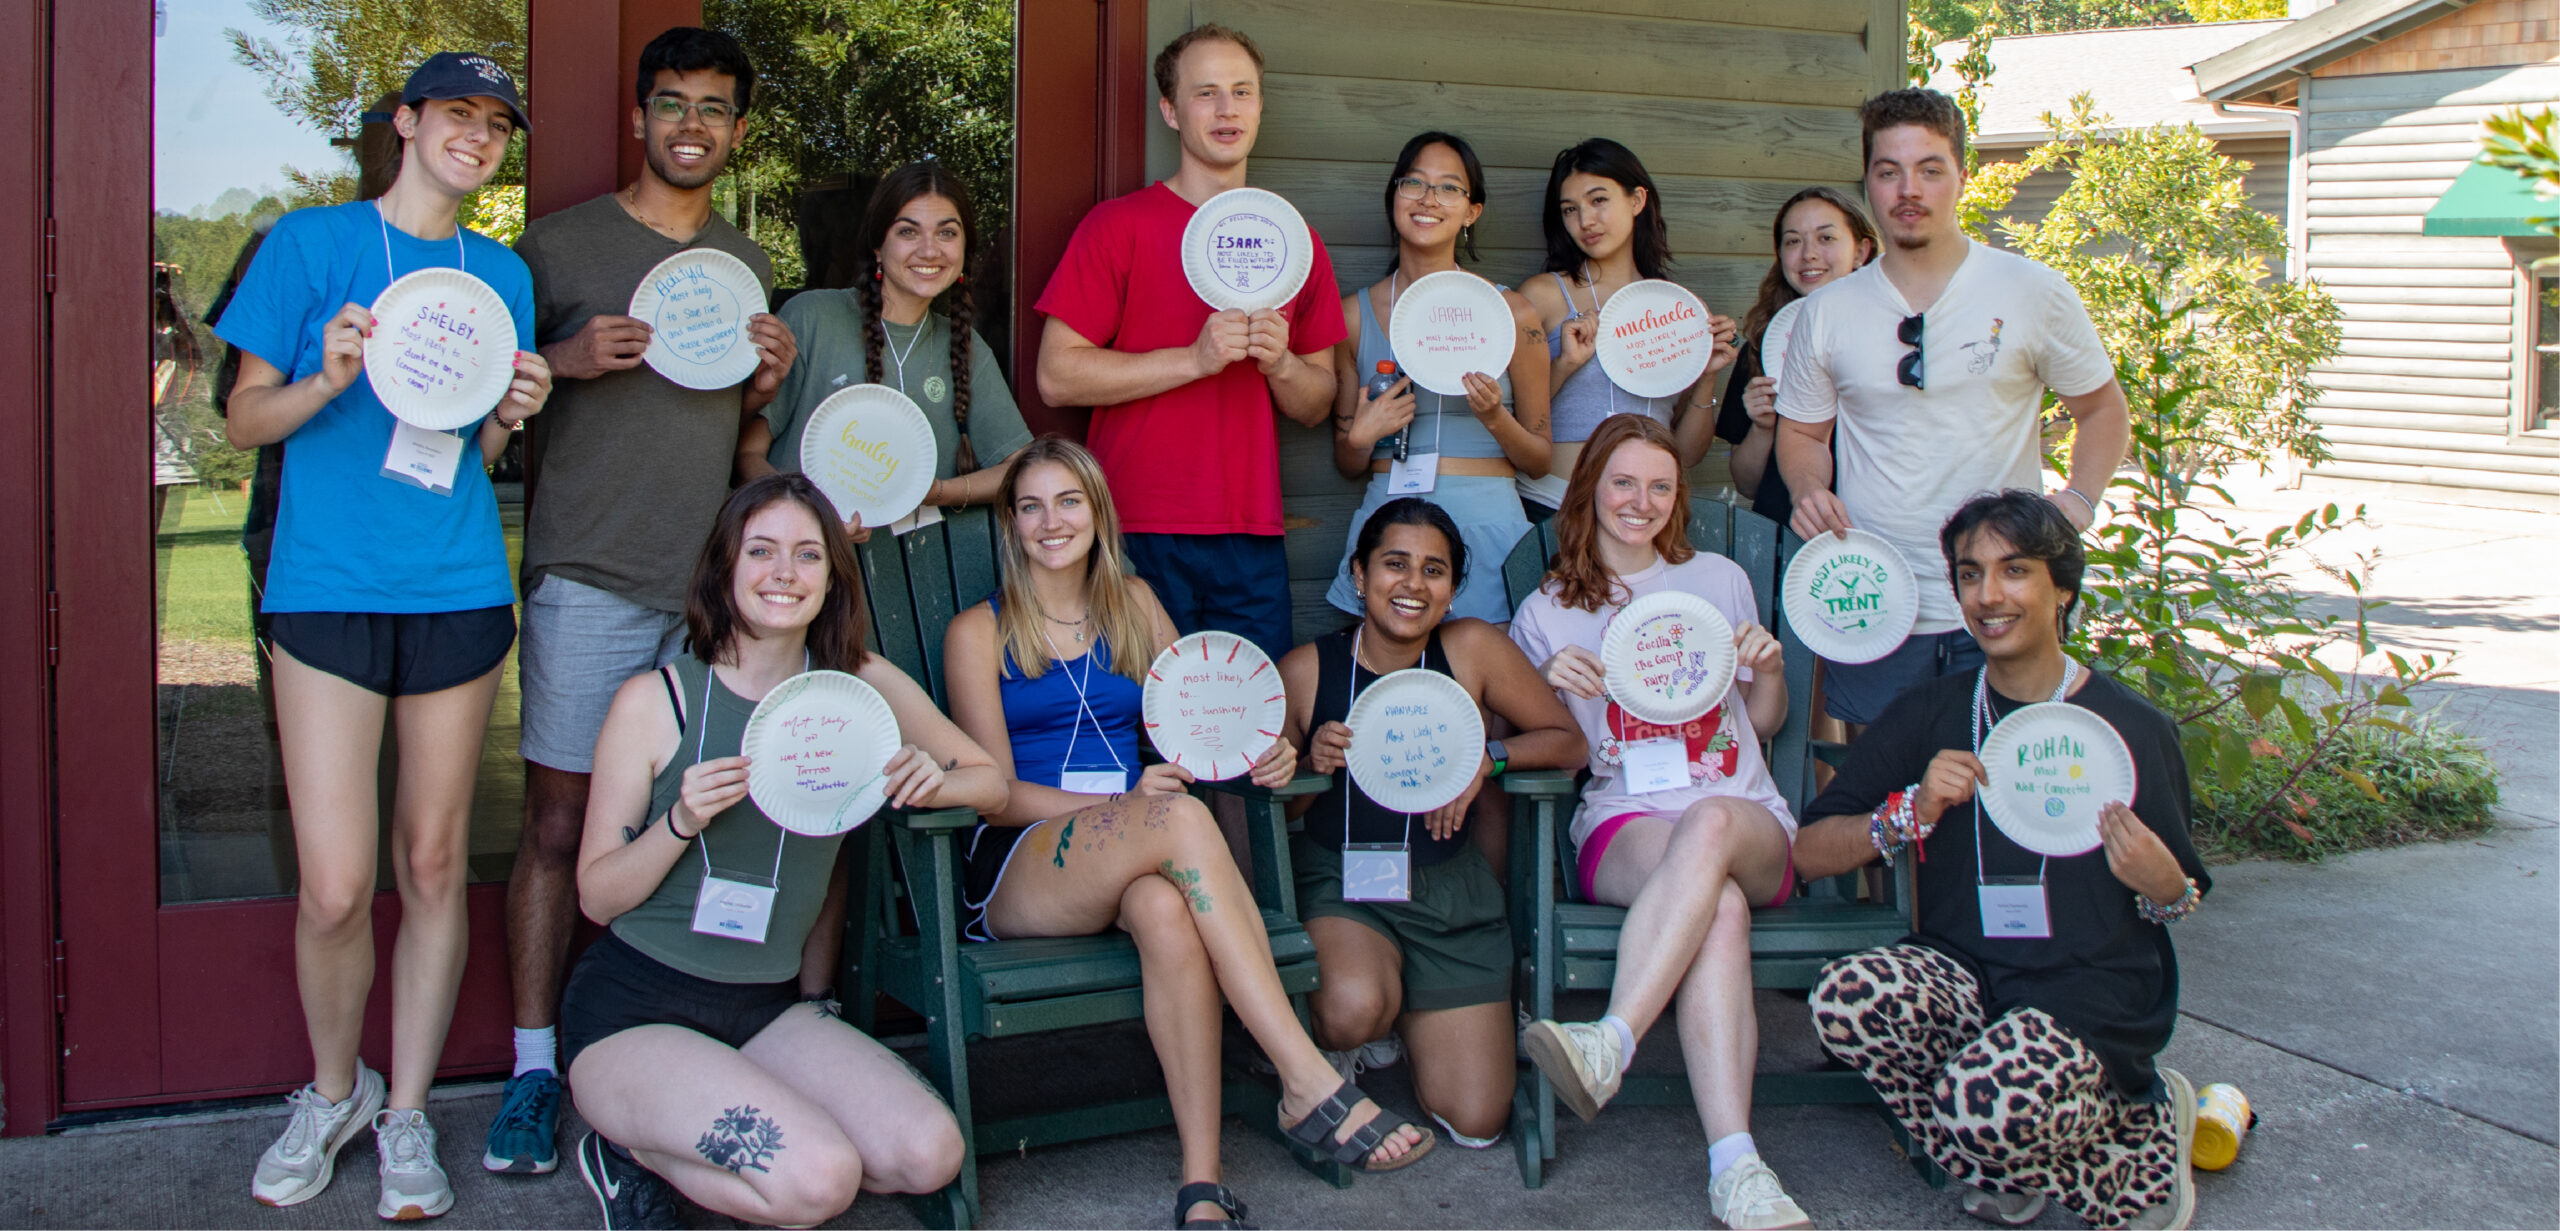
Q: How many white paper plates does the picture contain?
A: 13